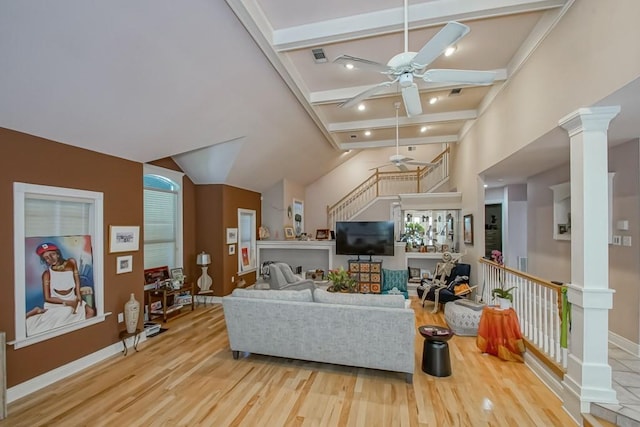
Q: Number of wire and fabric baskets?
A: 0